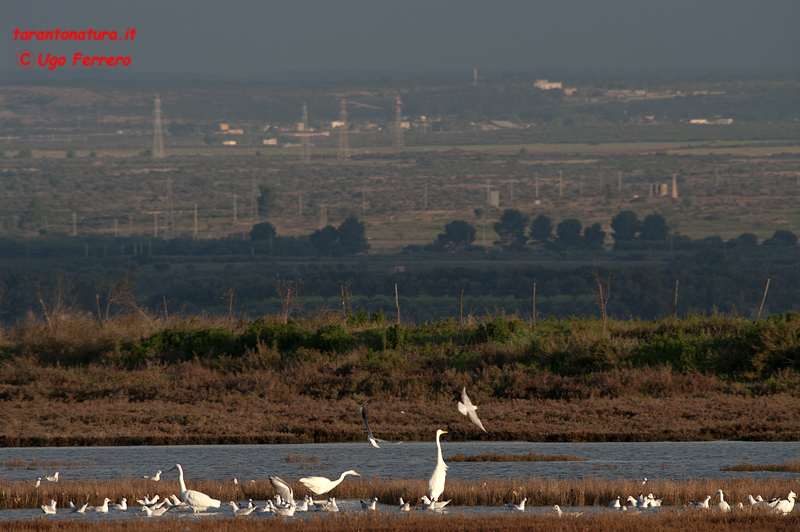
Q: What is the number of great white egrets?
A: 3